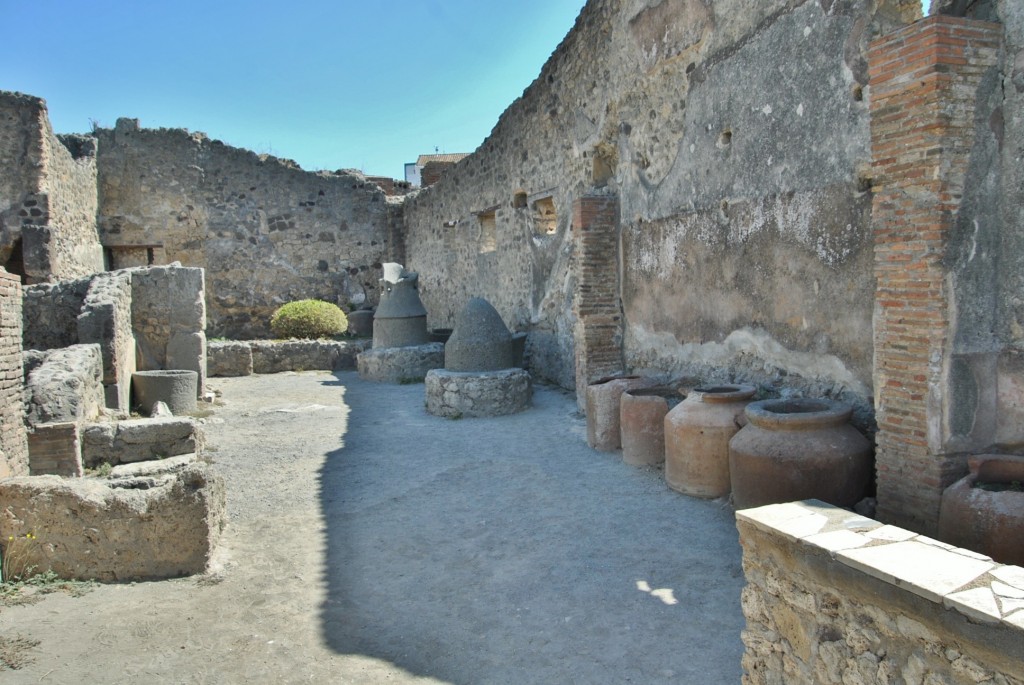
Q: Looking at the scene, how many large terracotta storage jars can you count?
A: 5